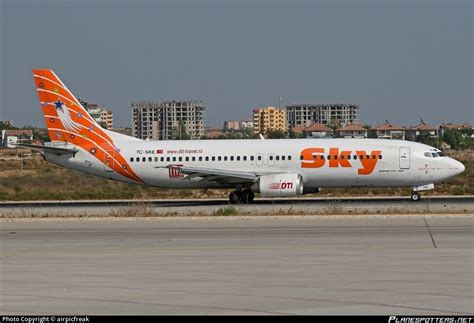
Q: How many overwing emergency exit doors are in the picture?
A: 2